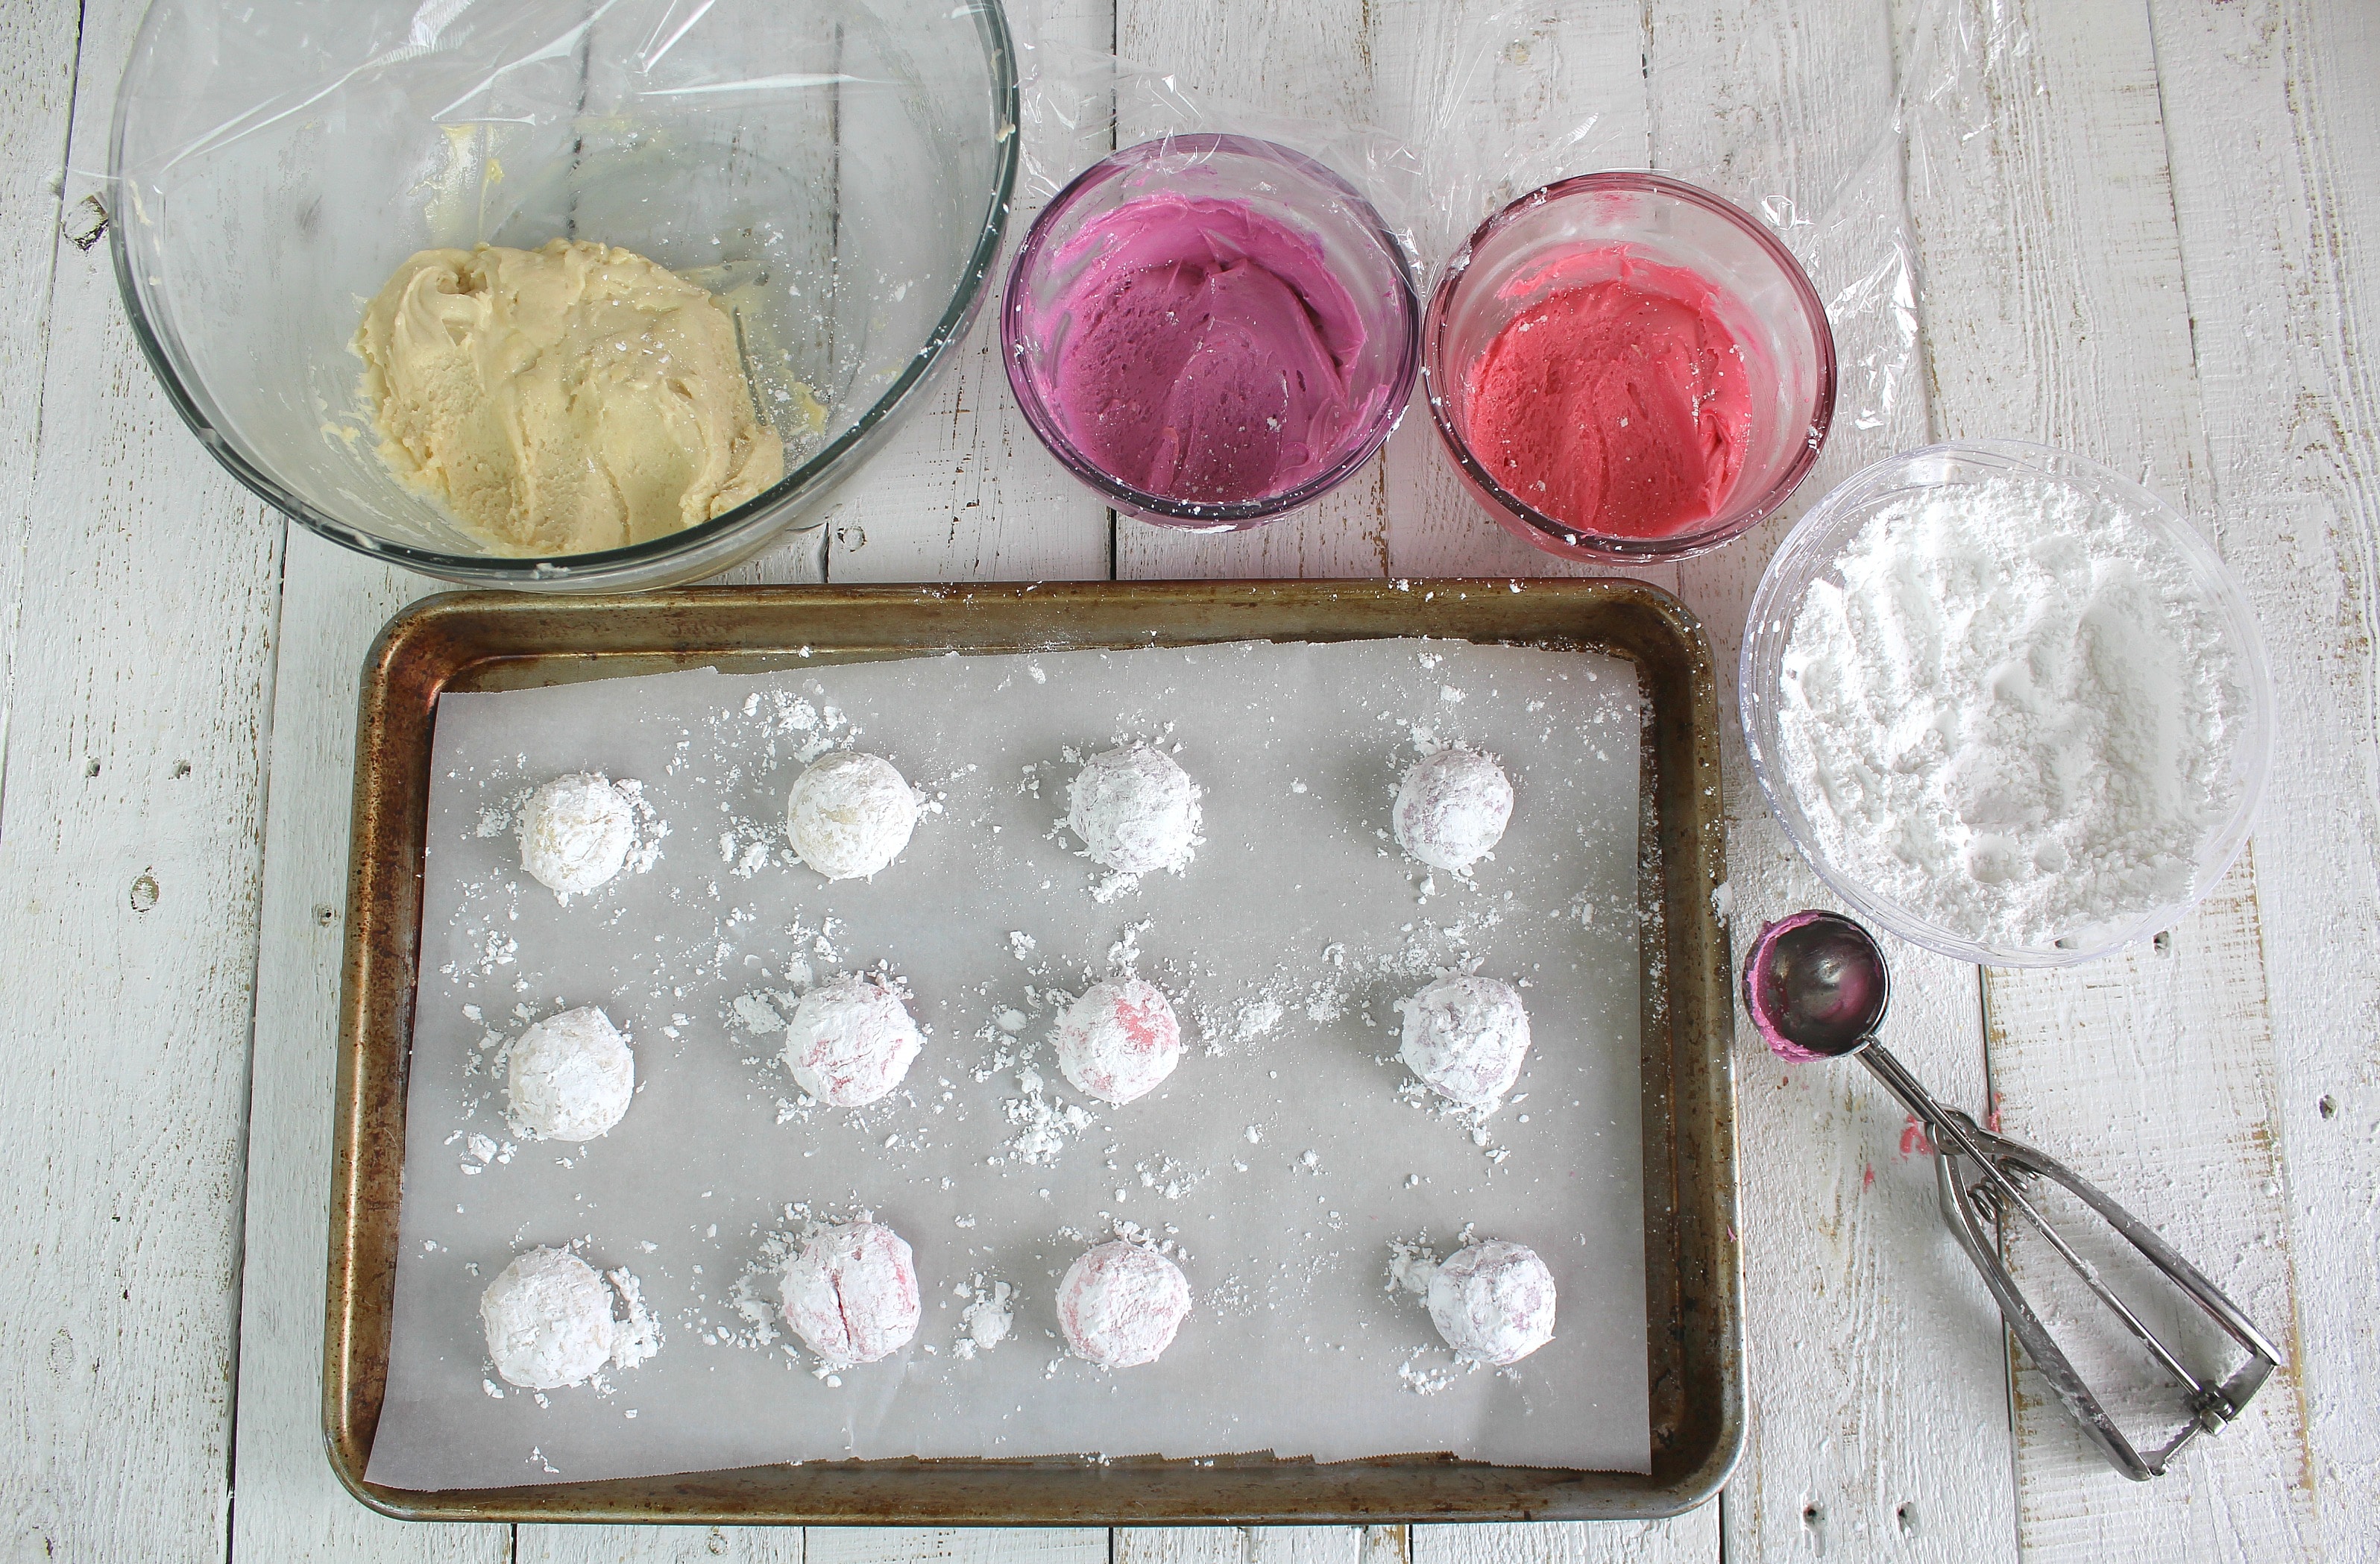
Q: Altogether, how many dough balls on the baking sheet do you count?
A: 12